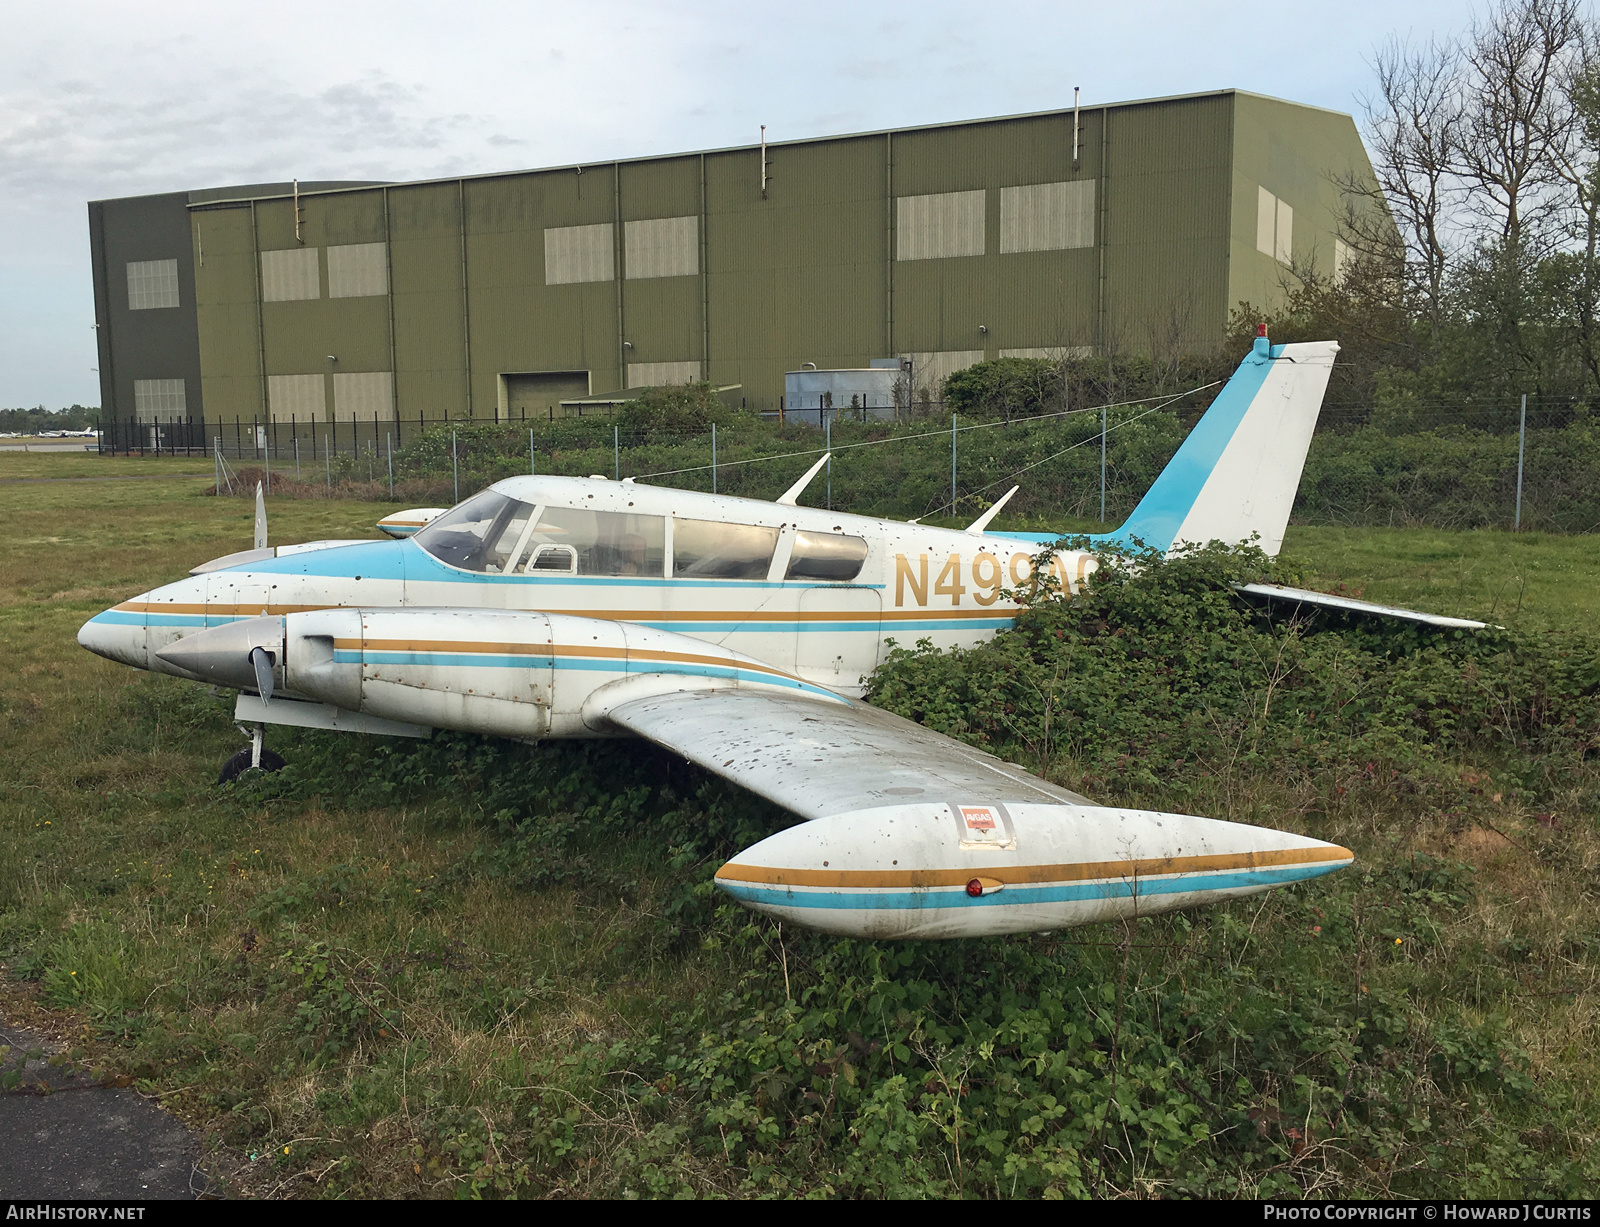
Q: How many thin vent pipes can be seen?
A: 3